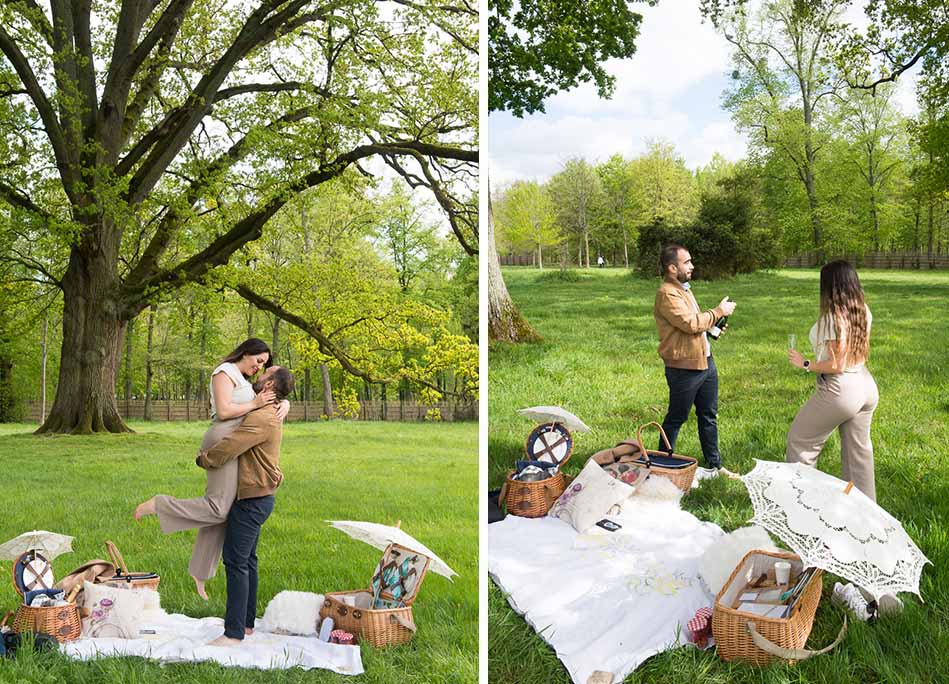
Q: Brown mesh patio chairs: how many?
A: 0